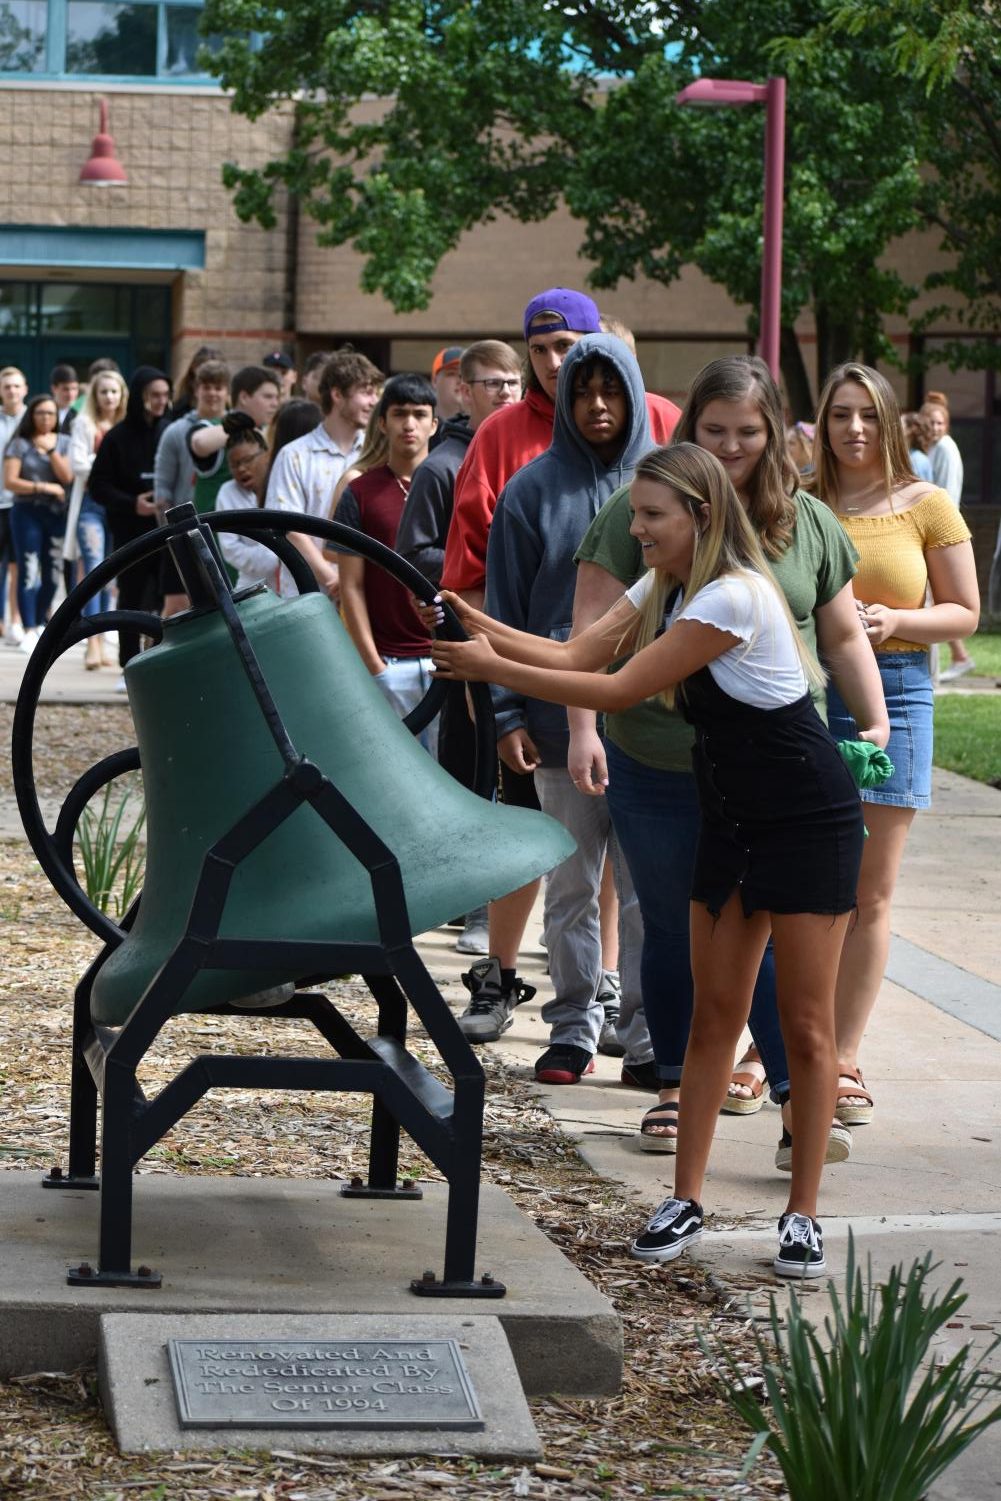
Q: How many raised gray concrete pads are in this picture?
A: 2